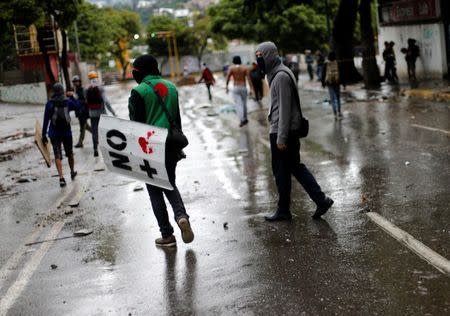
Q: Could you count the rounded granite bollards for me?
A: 0